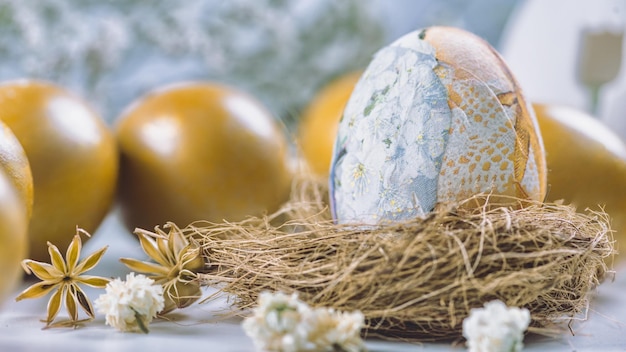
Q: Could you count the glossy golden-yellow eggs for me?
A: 6